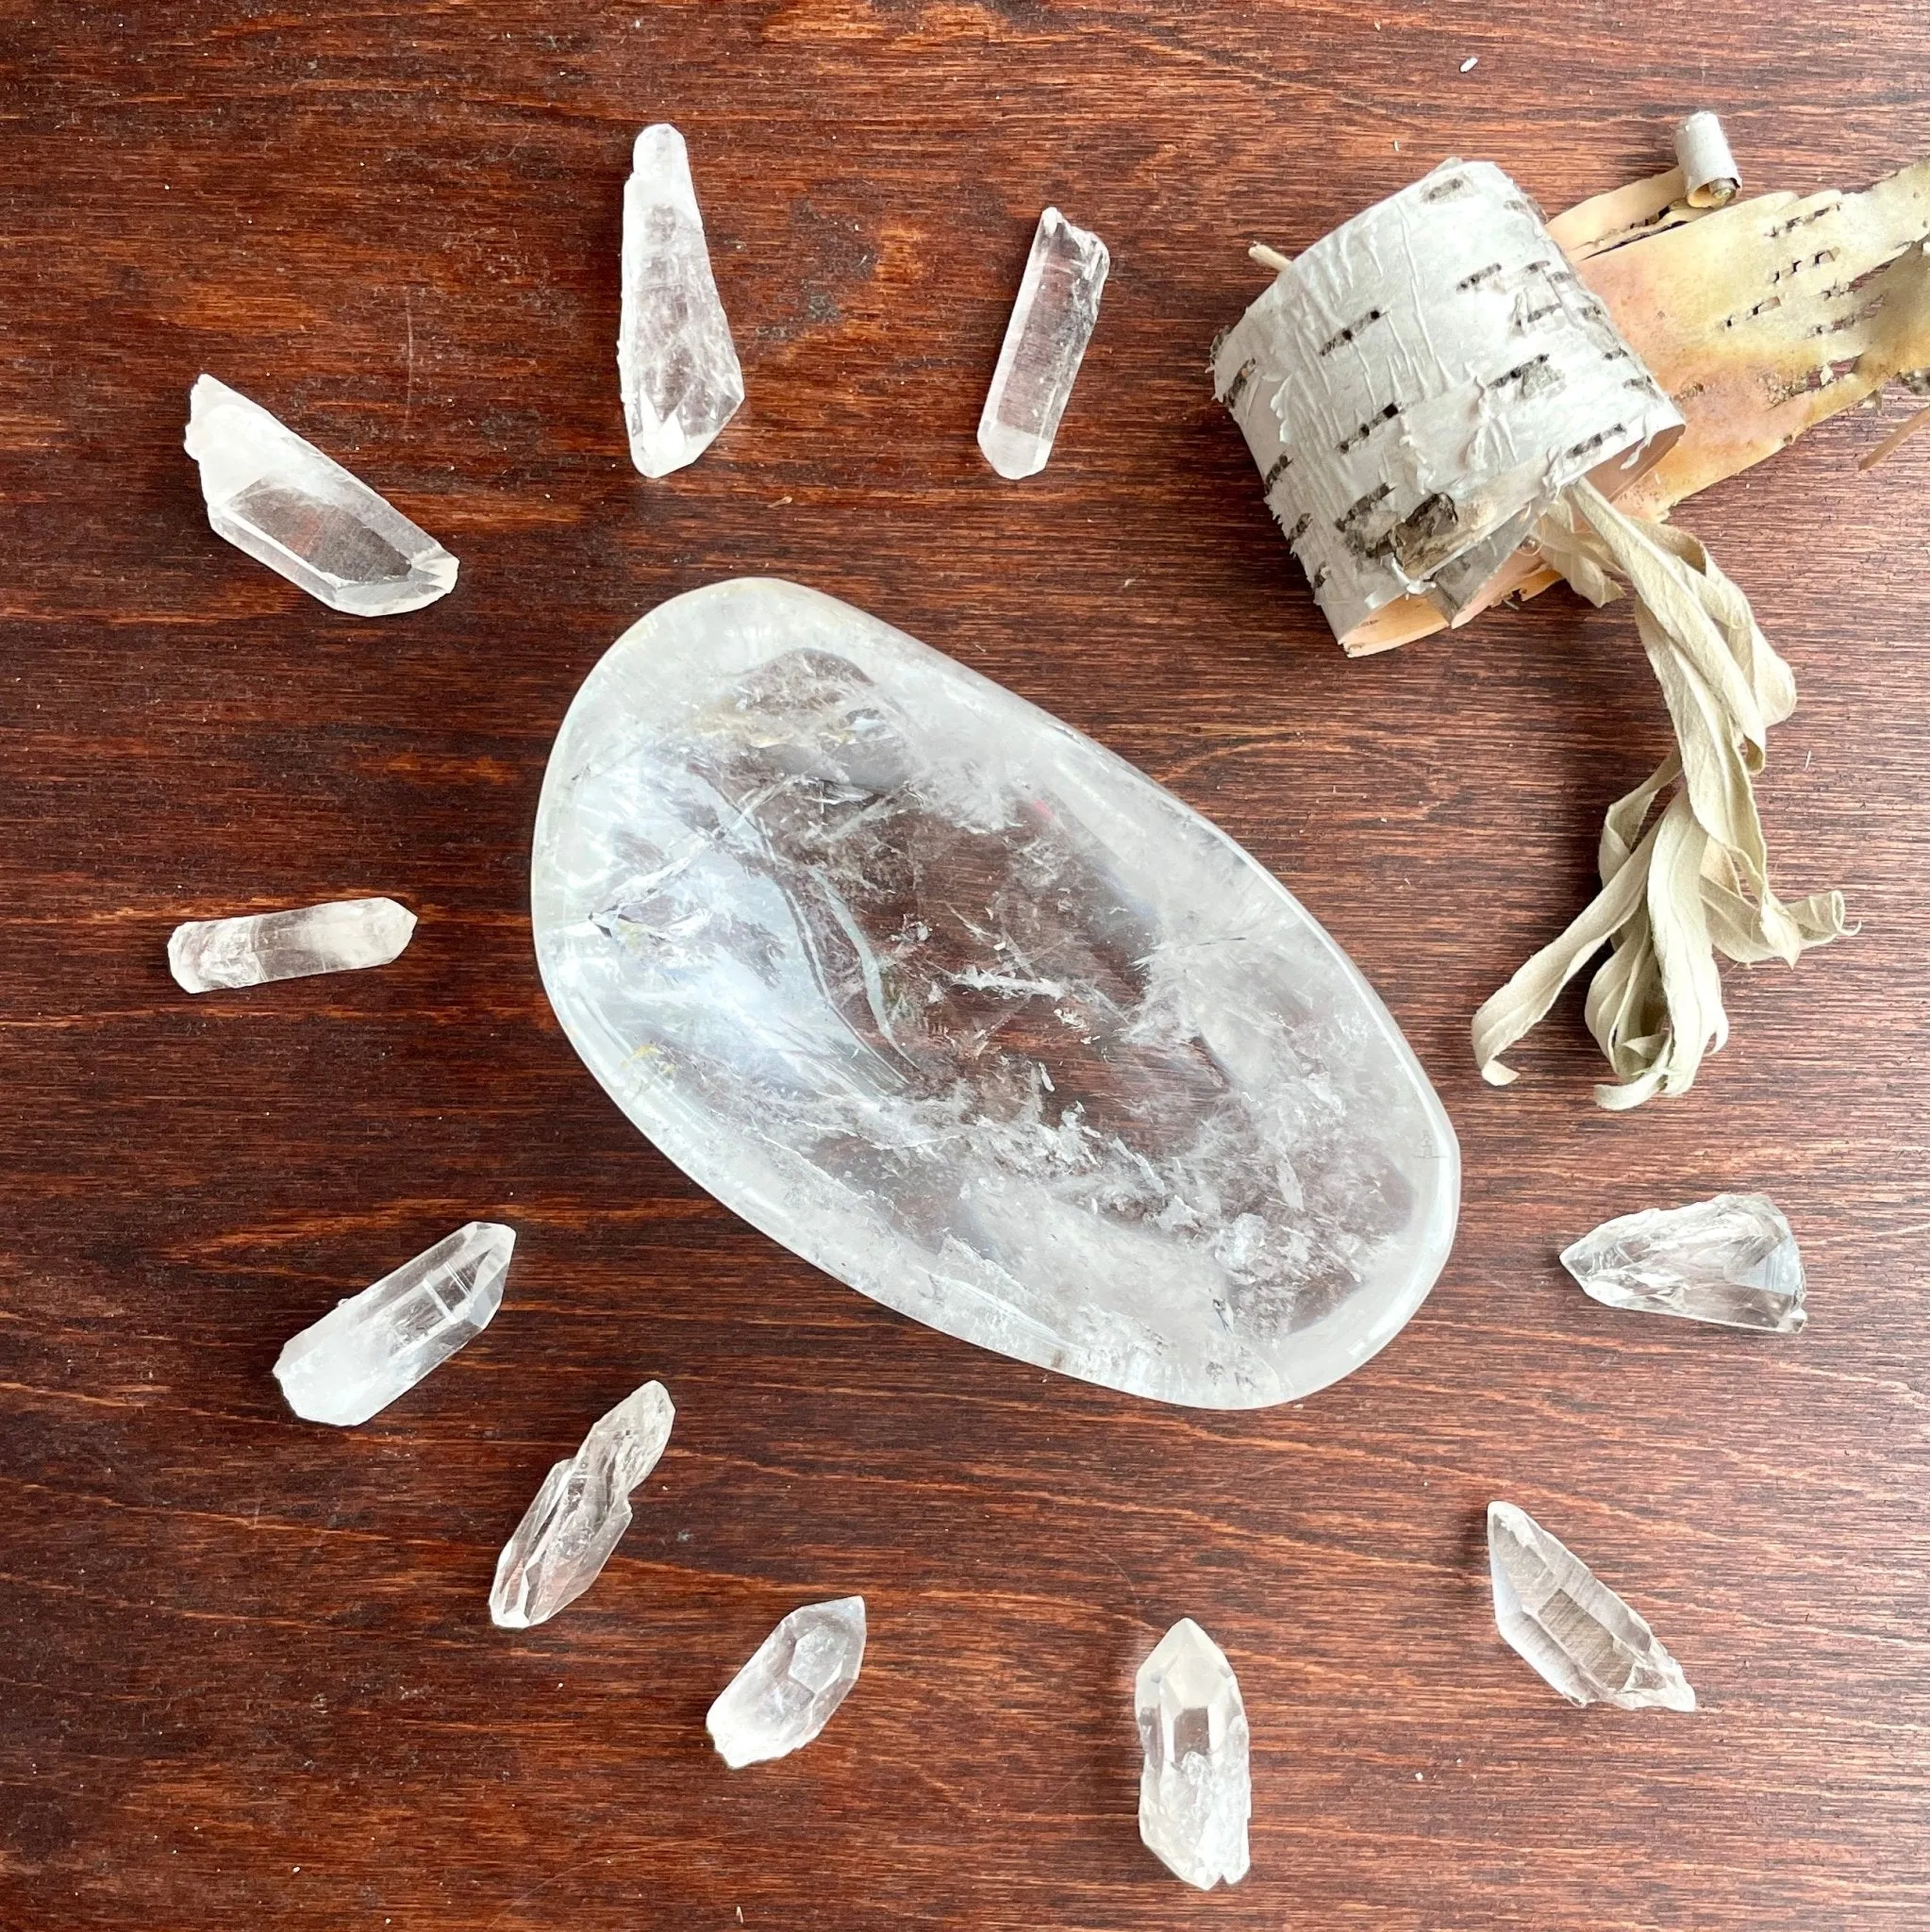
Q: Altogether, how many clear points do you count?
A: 10